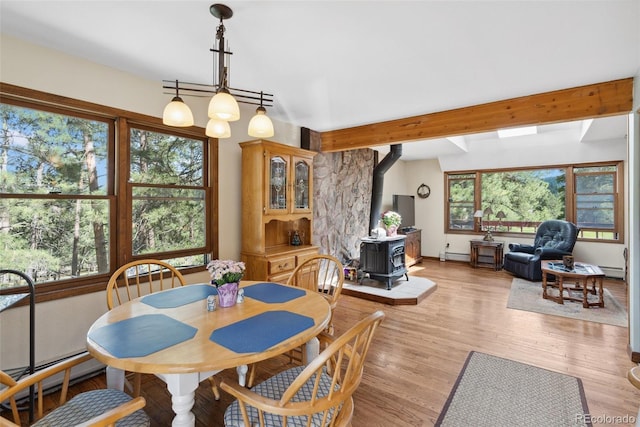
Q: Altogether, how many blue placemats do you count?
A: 4